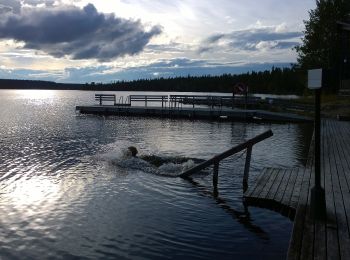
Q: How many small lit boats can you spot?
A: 0